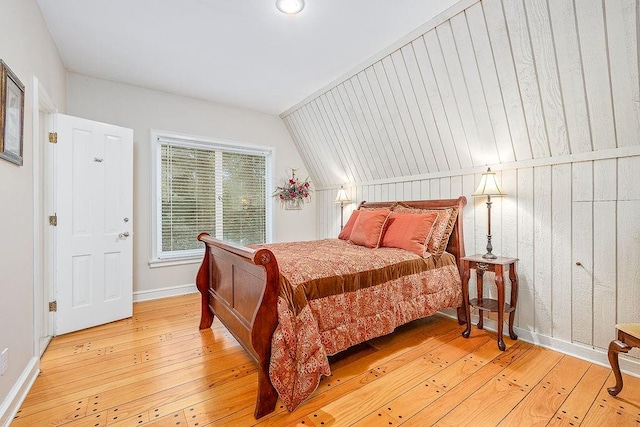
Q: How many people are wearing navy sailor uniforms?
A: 0